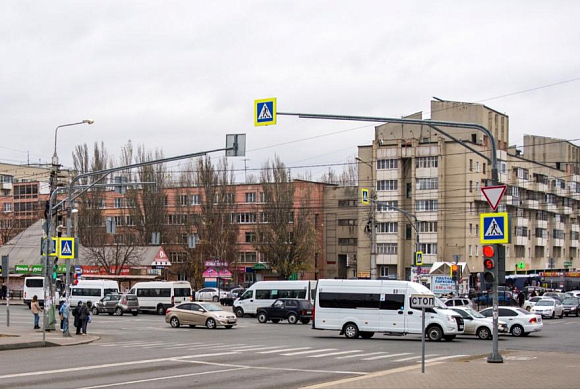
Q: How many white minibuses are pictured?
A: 5